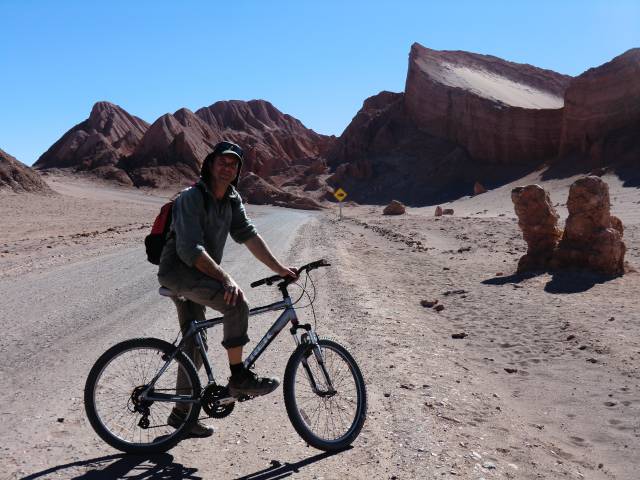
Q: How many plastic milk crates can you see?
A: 0